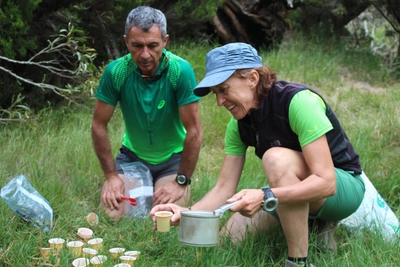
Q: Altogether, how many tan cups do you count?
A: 14